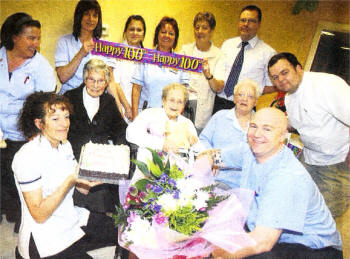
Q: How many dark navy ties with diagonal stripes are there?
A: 1